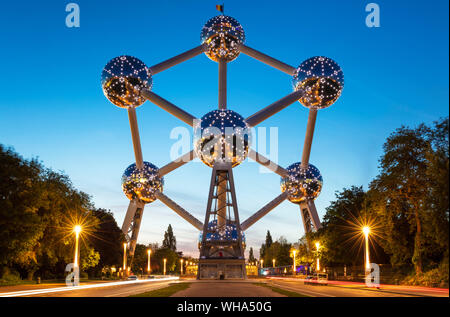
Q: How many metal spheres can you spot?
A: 7